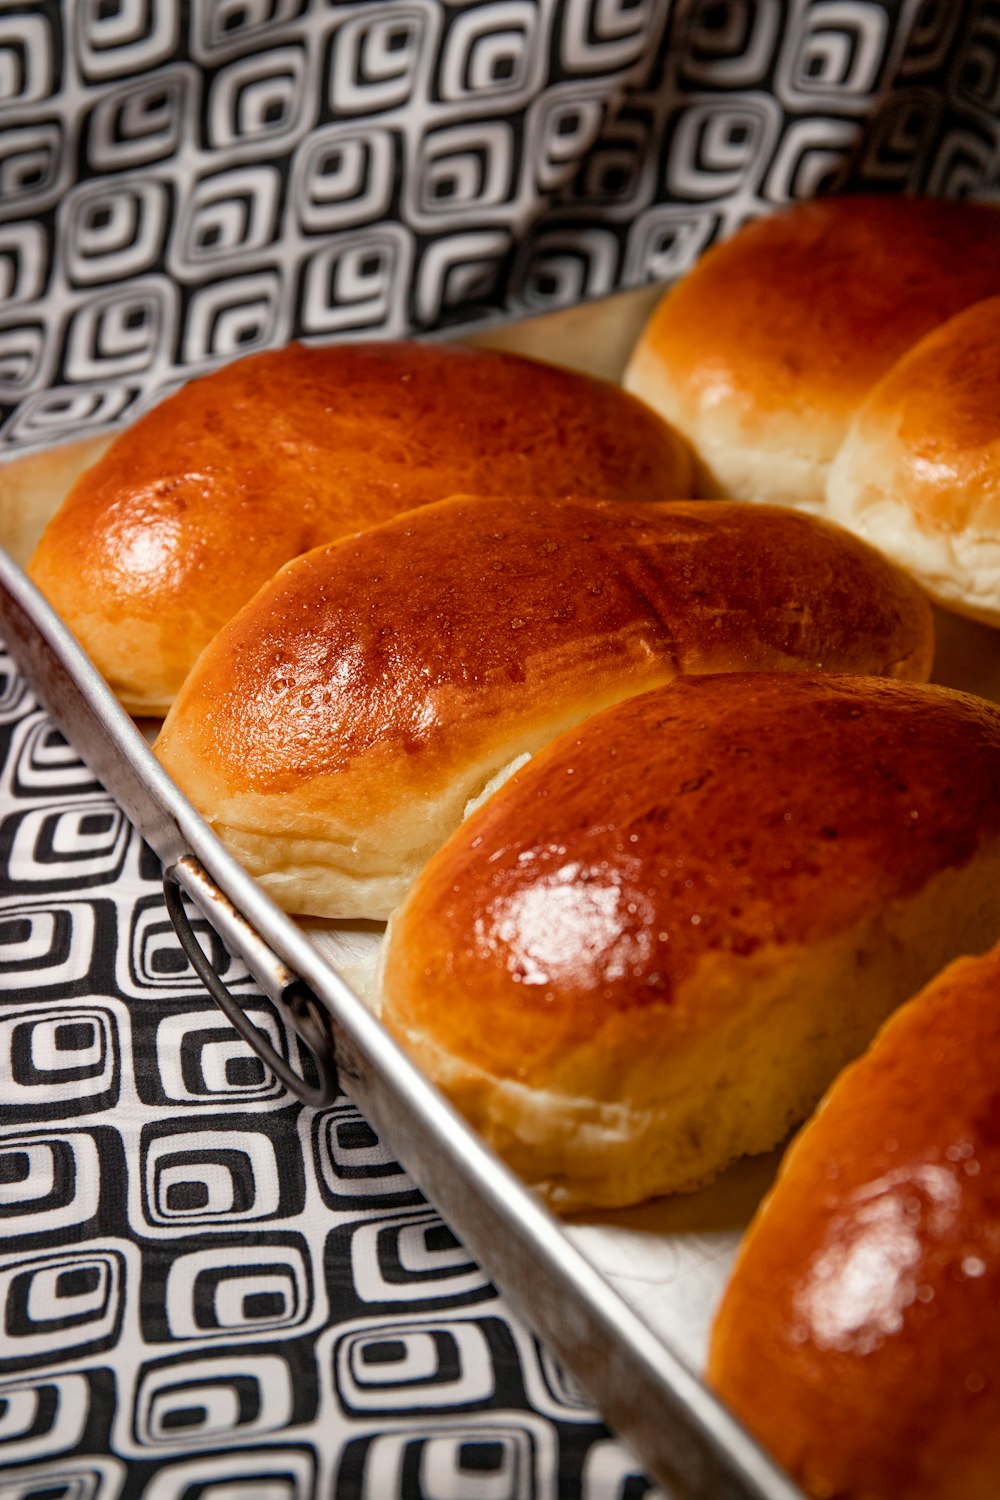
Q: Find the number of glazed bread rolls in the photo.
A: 6